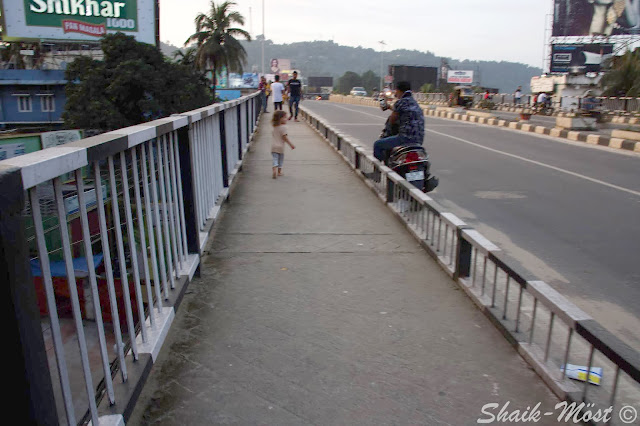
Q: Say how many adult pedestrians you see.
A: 3